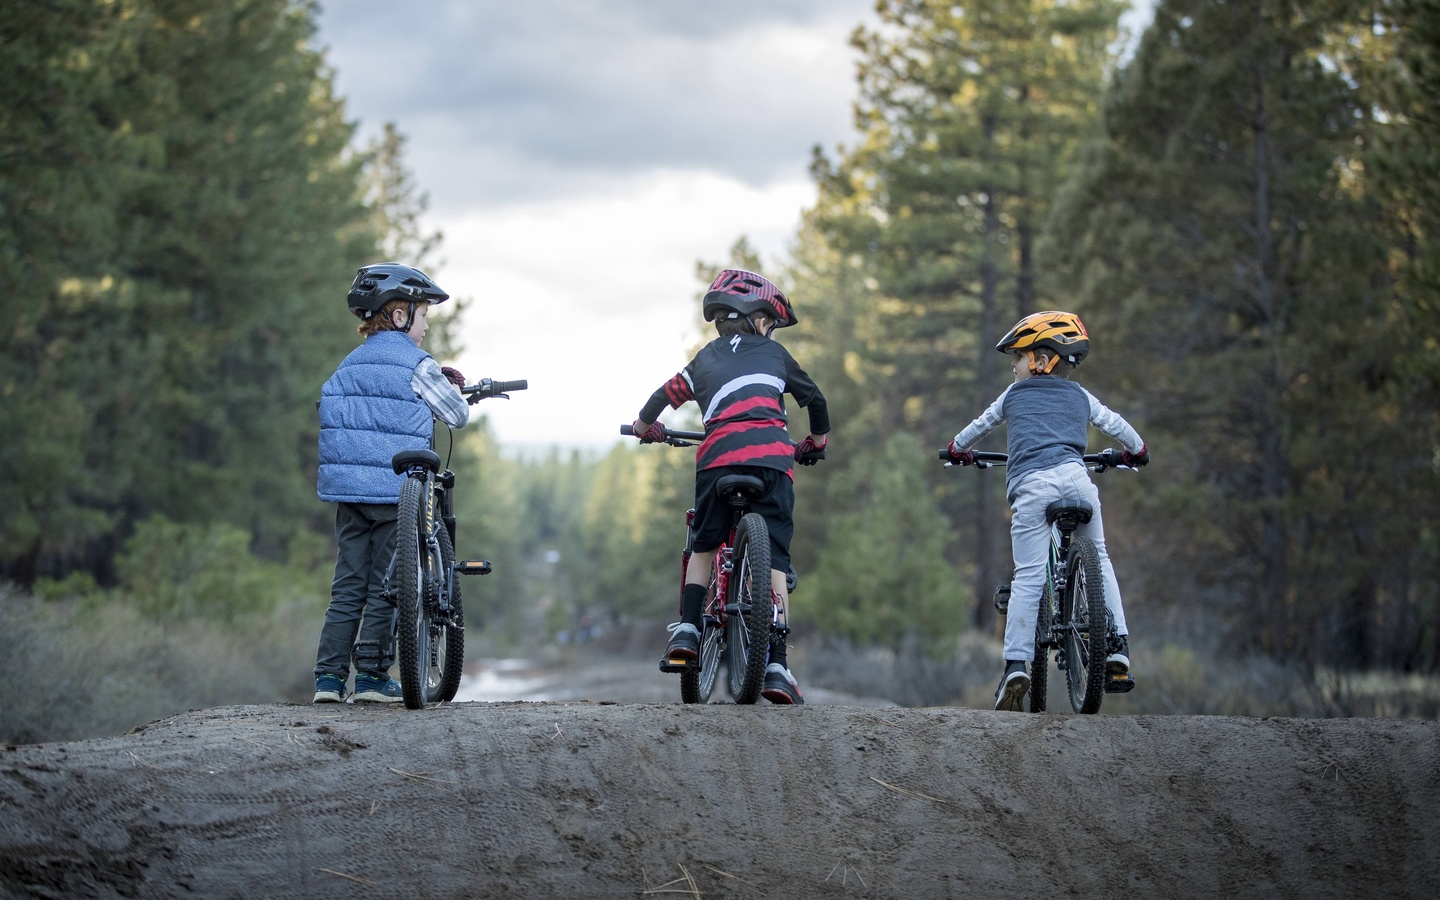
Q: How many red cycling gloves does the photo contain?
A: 5